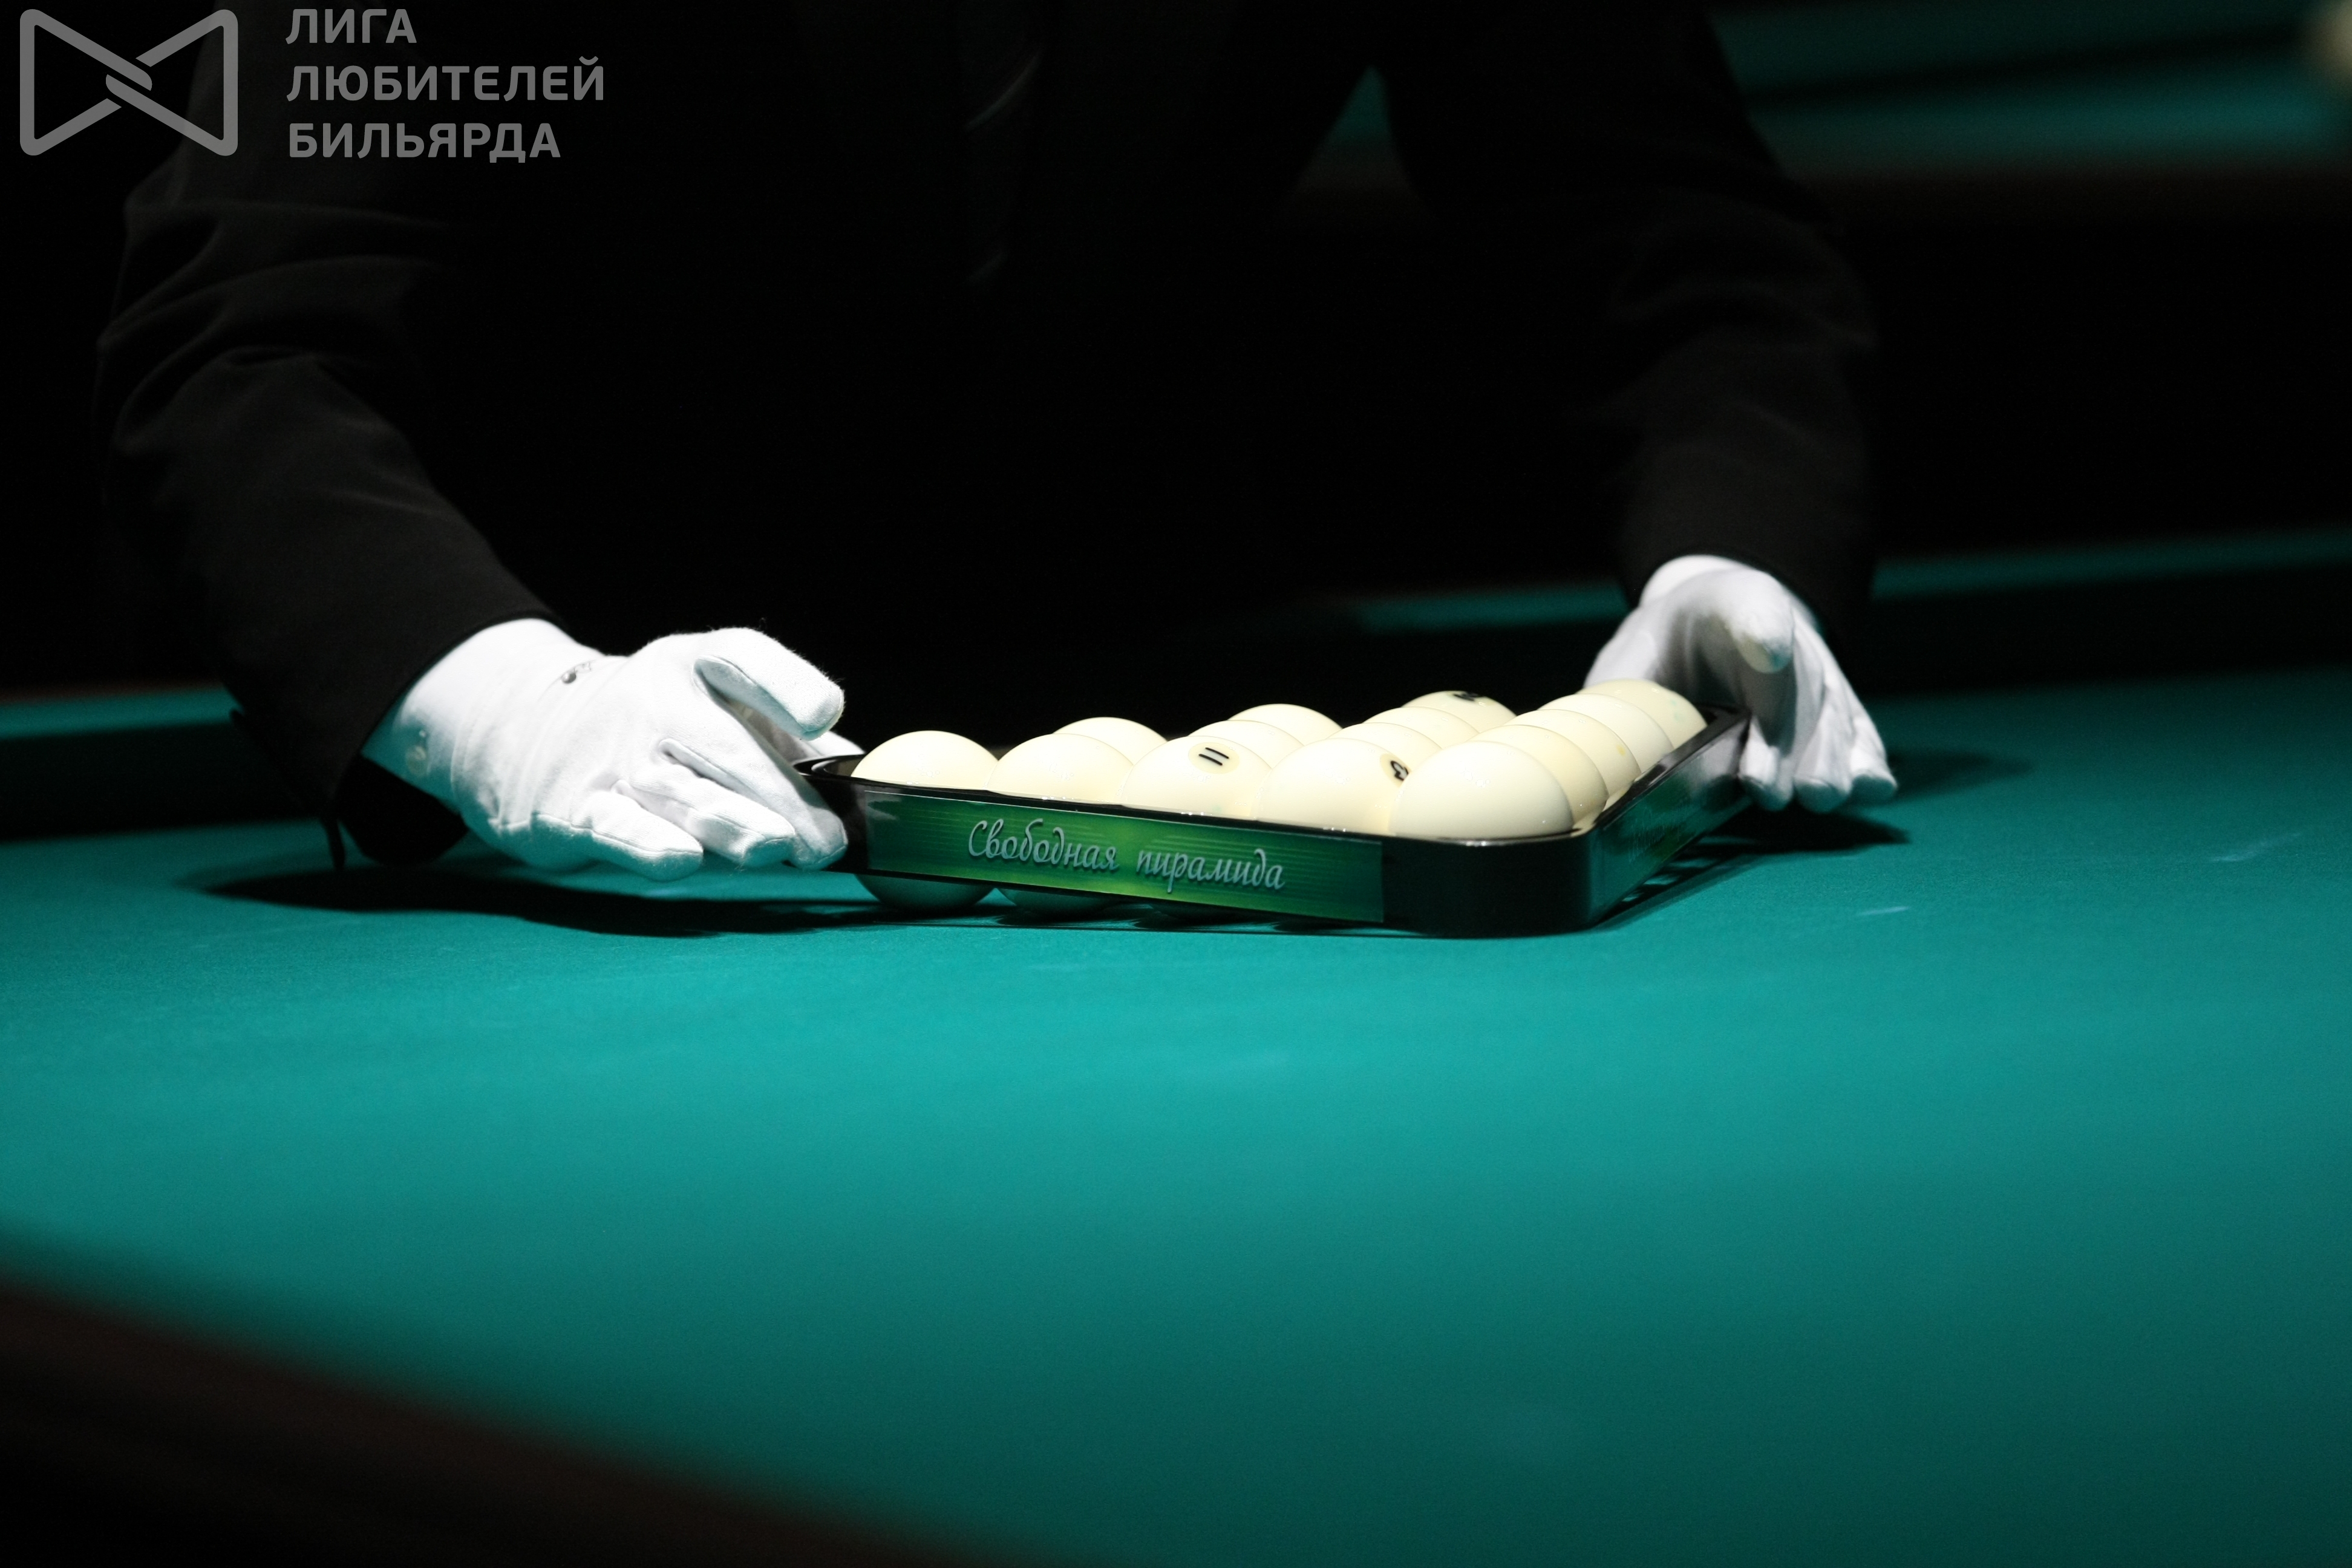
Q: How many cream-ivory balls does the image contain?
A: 15